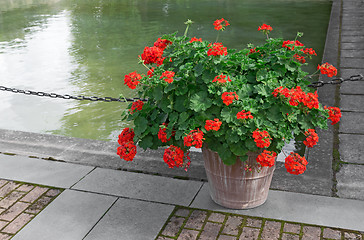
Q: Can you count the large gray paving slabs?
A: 5